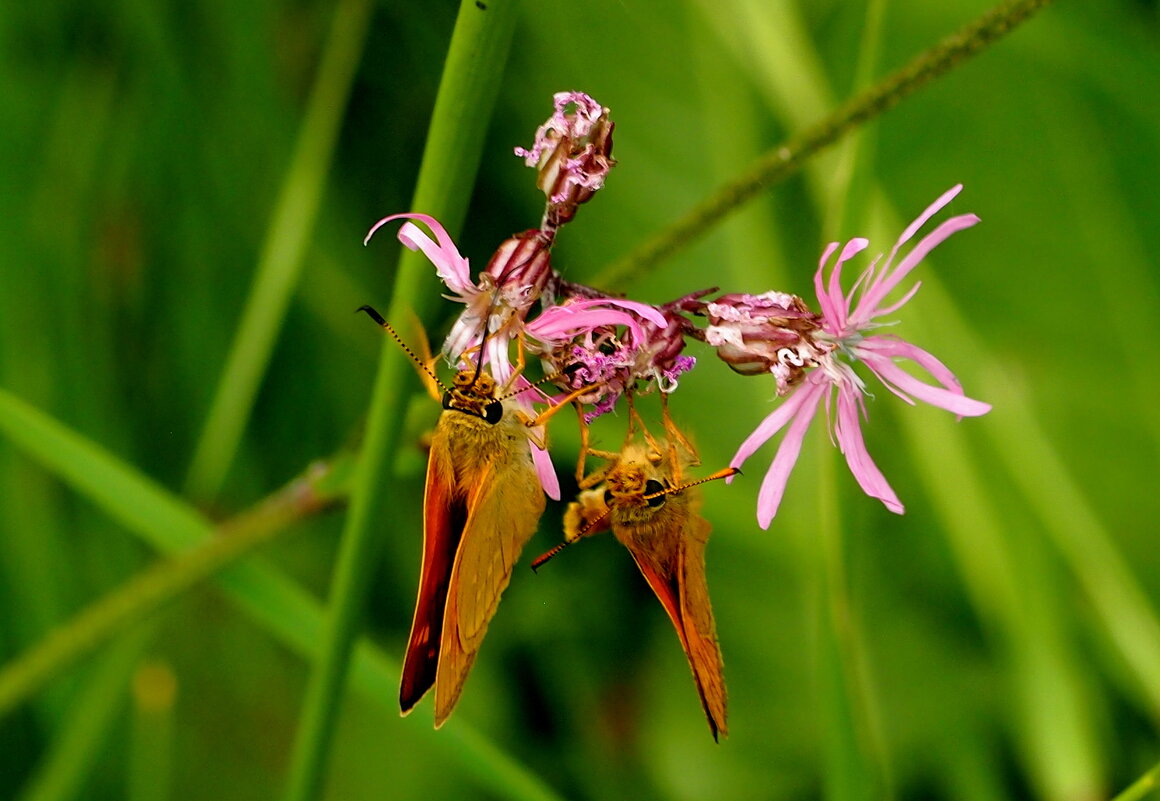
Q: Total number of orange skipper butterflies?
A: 2